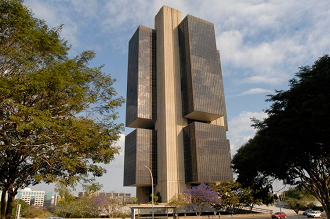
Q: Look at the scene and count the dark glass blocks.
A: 4